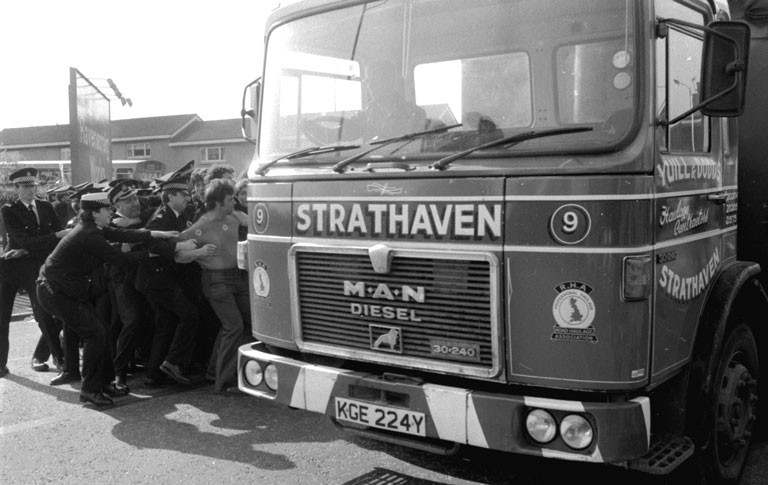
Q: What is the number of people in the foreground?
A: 5